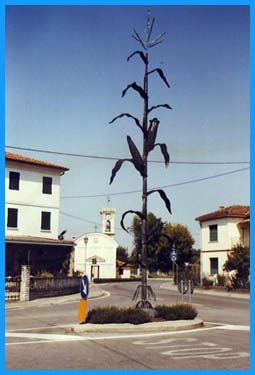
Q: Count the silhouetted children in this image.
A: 0